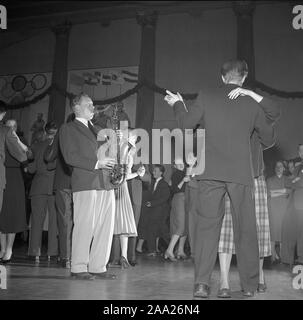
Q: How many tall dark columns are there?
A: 3